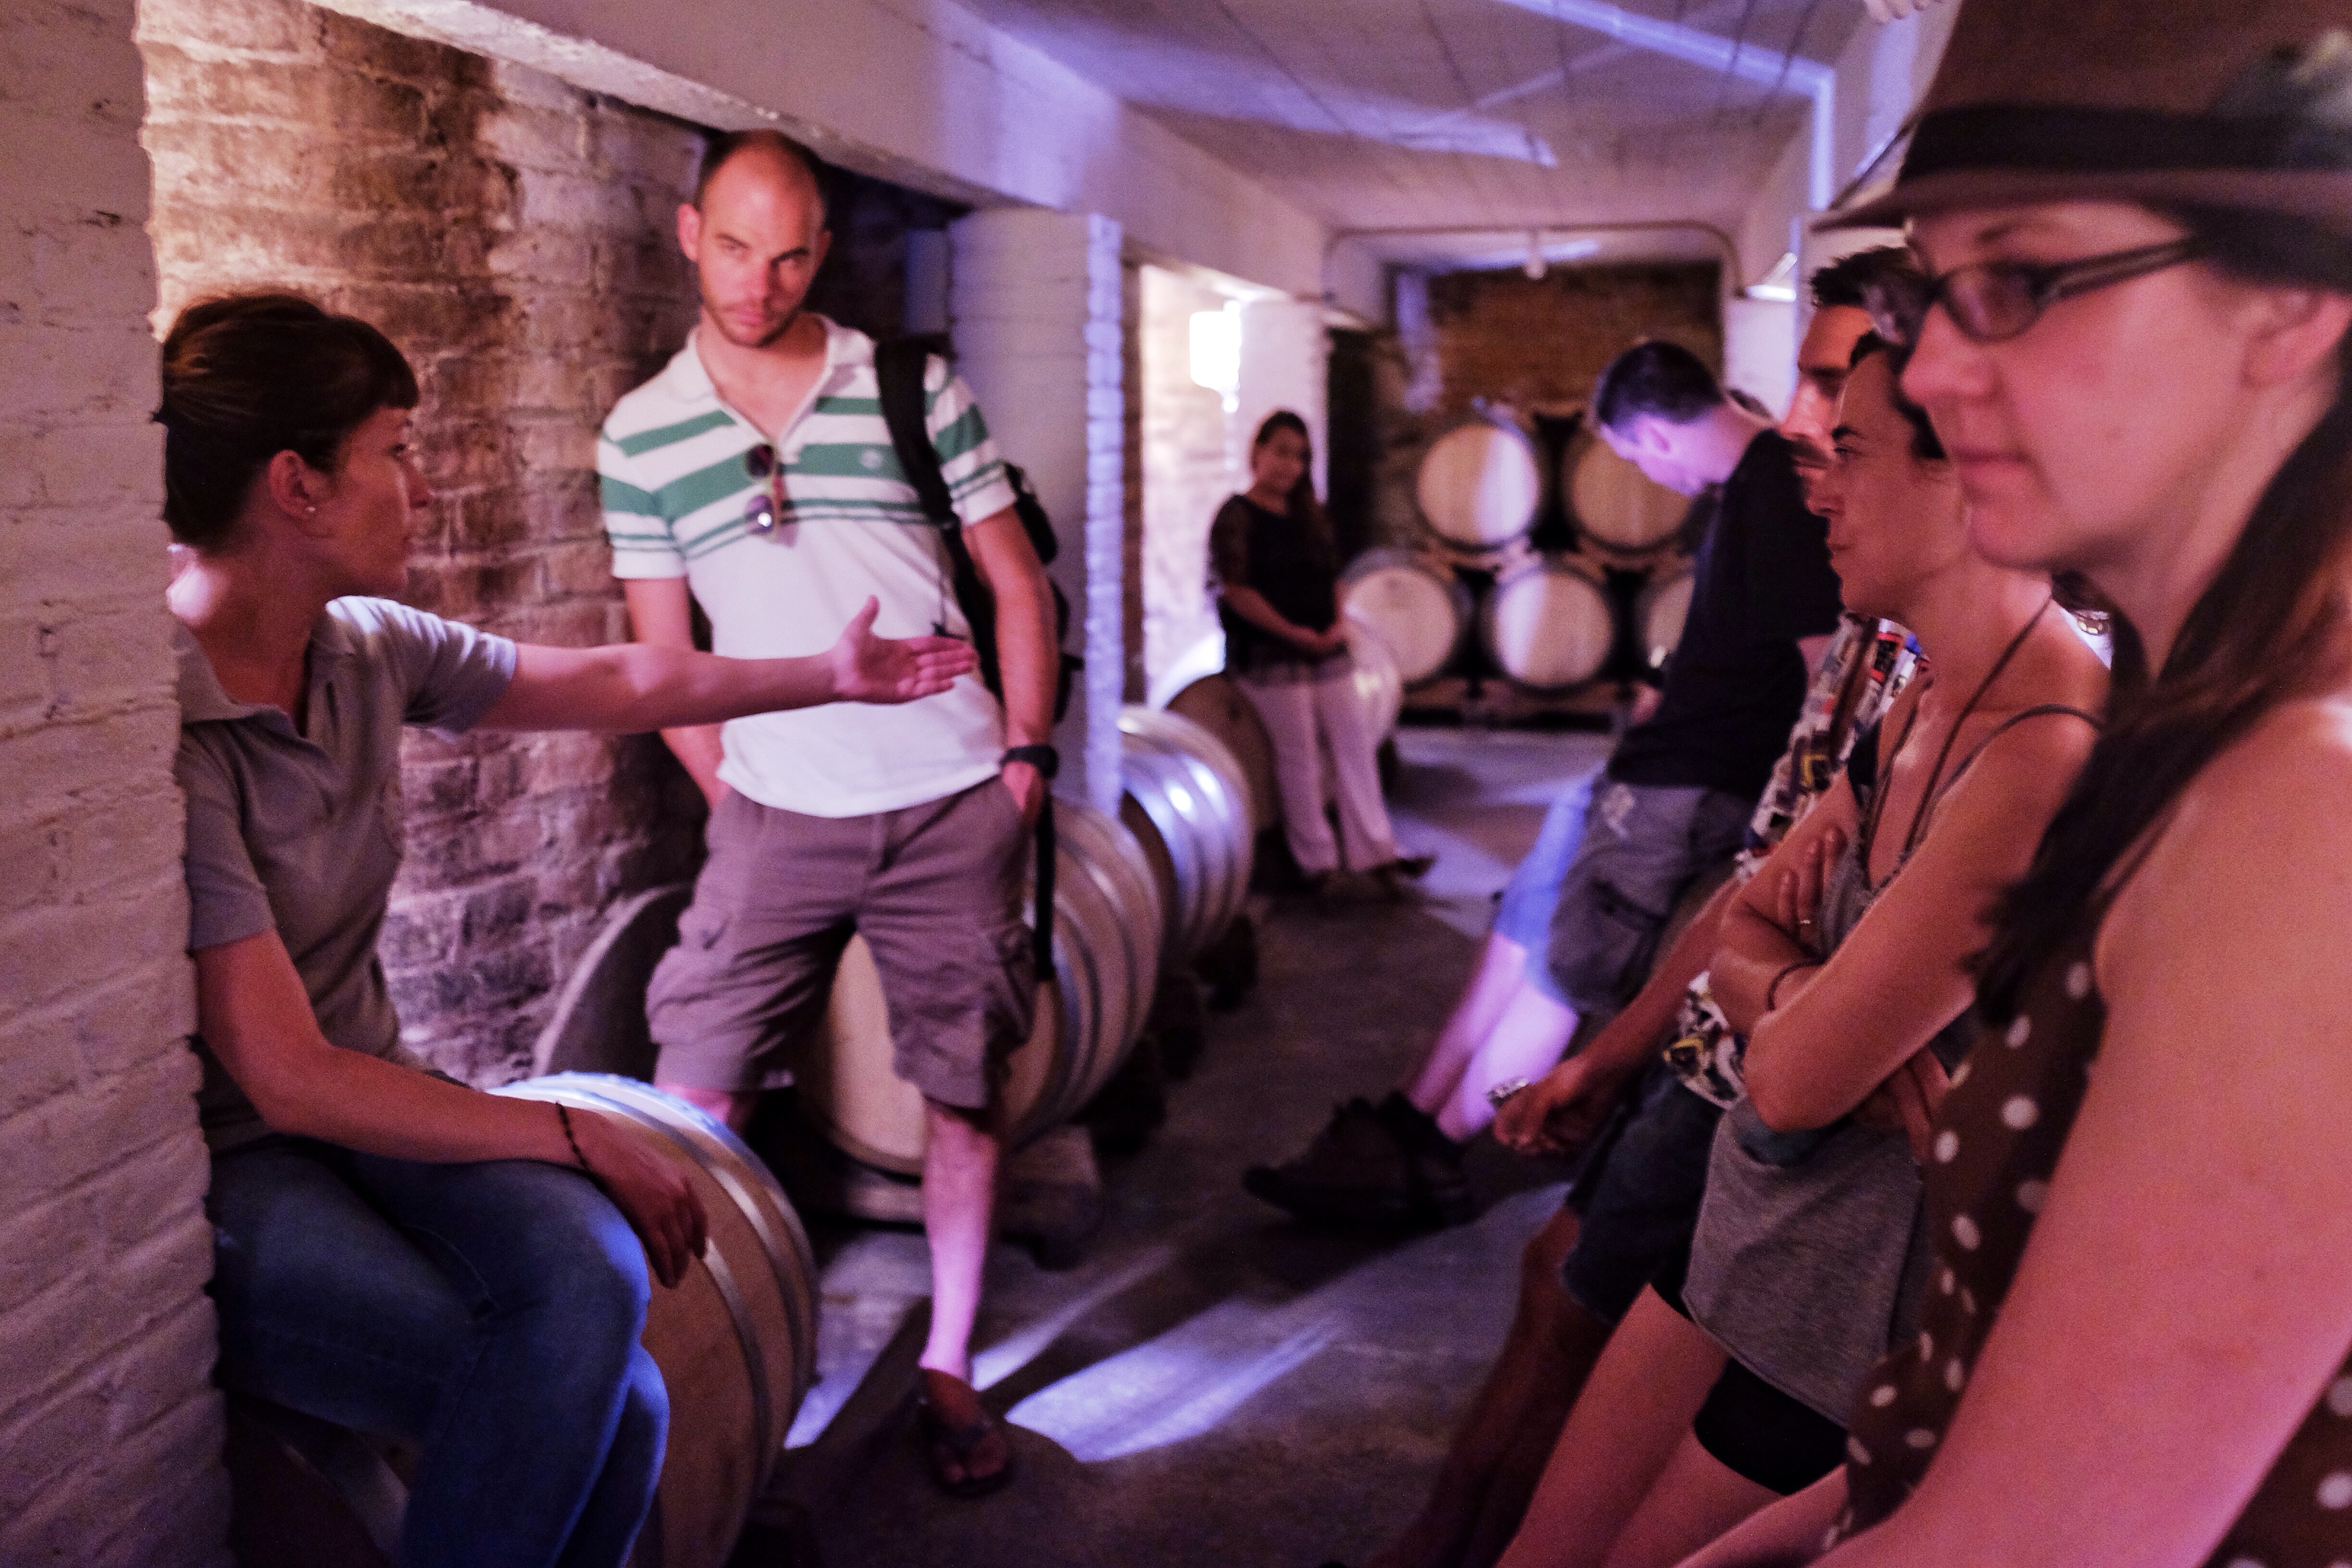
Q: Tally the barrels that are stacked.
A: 5